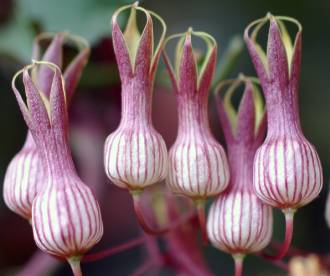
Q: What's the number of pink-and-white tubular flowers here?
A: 6